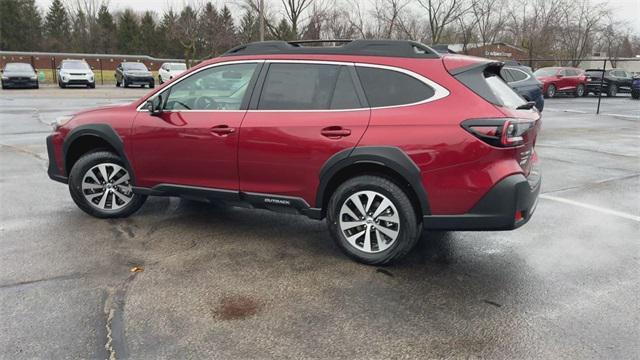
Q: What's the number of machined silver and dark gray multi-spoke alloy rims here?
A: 2